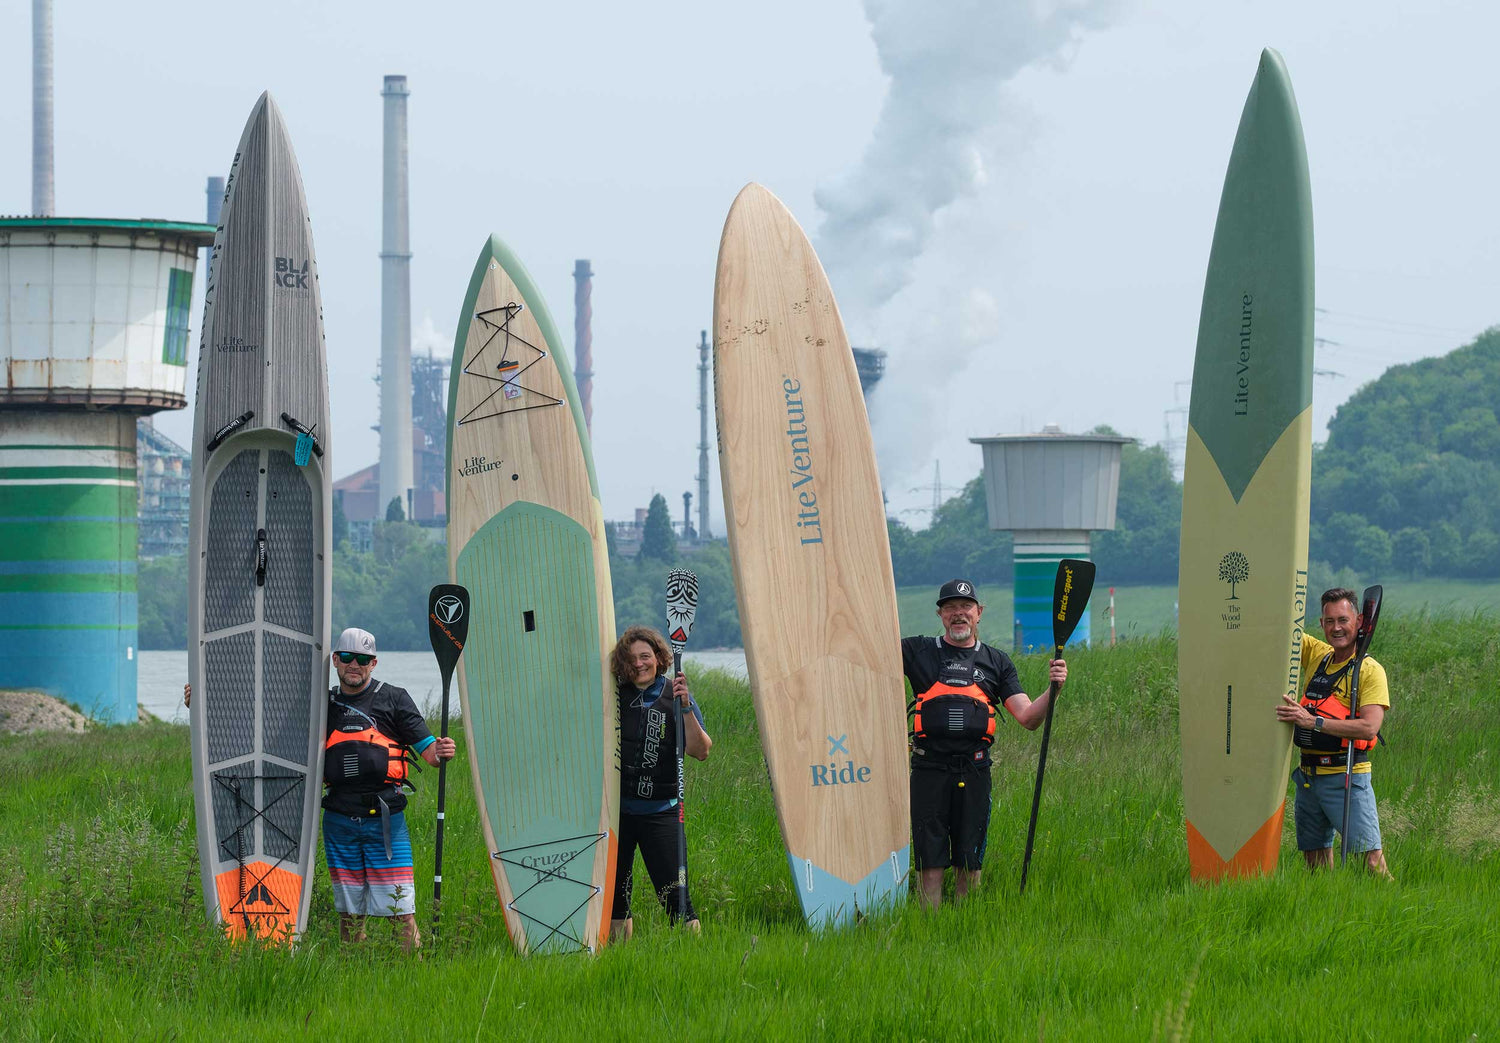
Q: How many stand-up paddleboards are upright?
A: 4